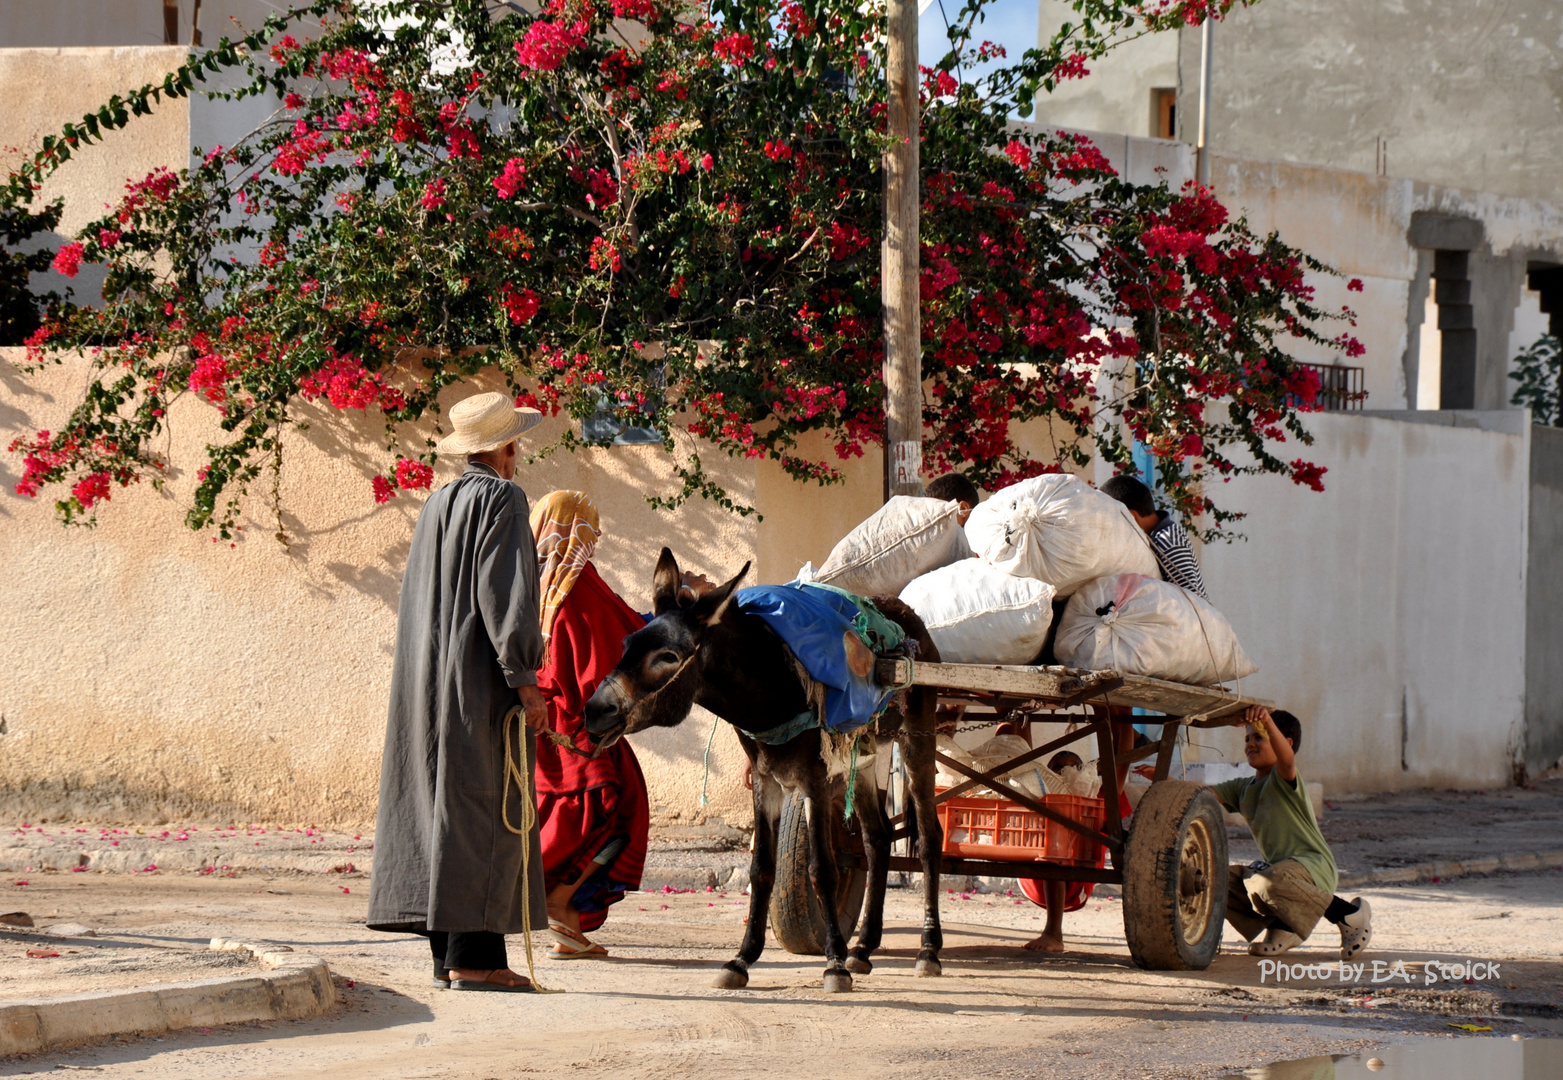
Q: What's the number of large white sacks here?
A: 4